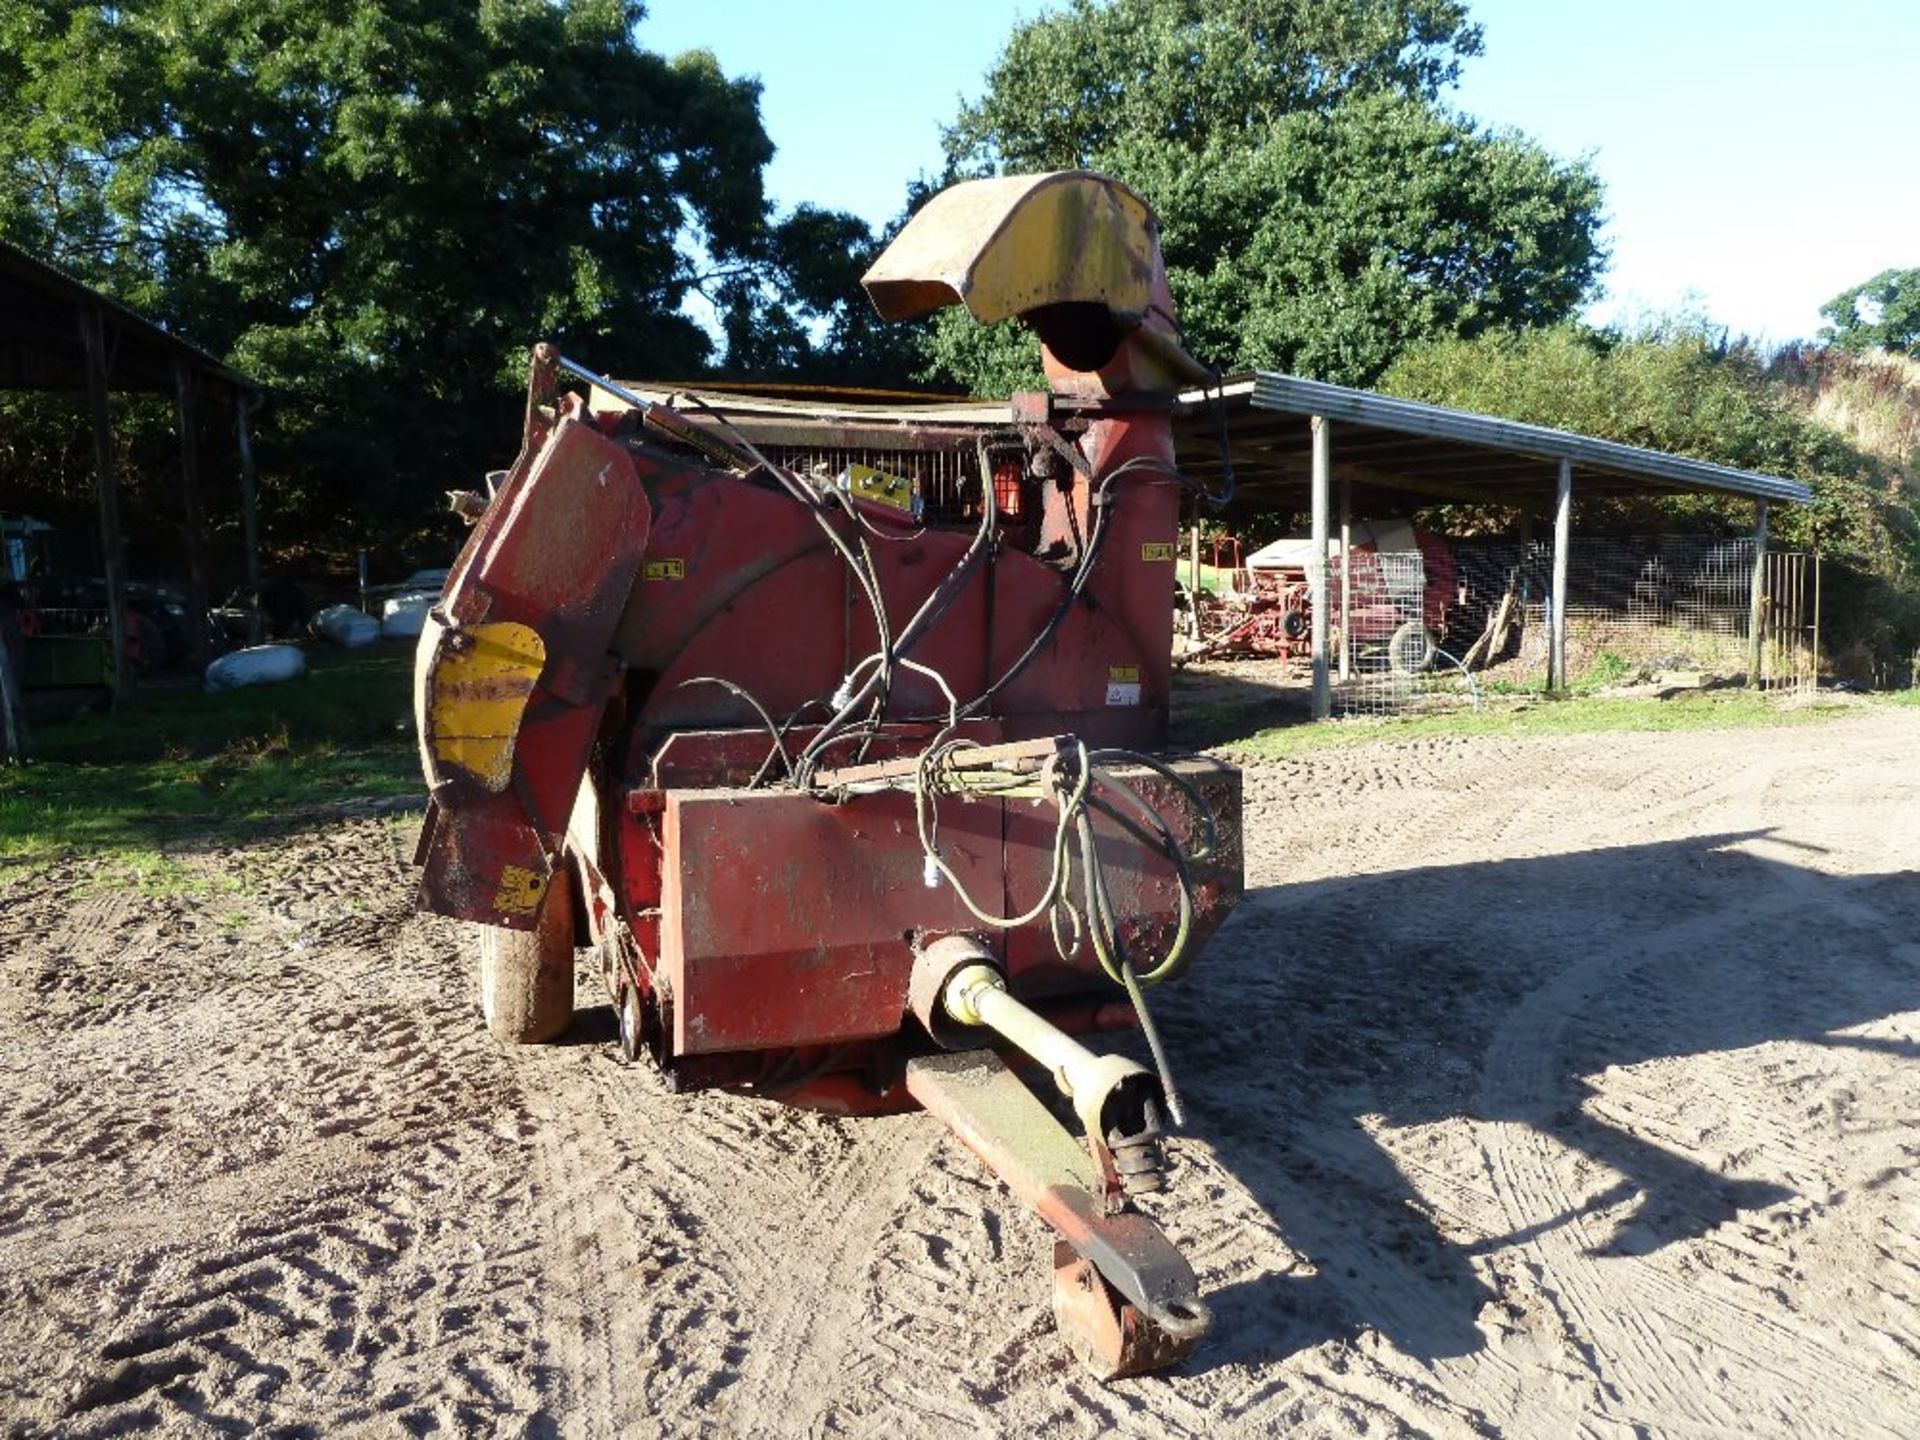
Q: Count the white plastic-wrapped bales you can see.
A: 3